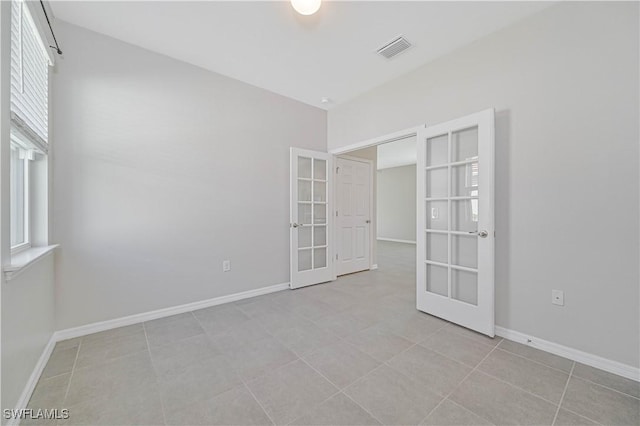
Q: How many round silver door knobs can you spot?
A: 3